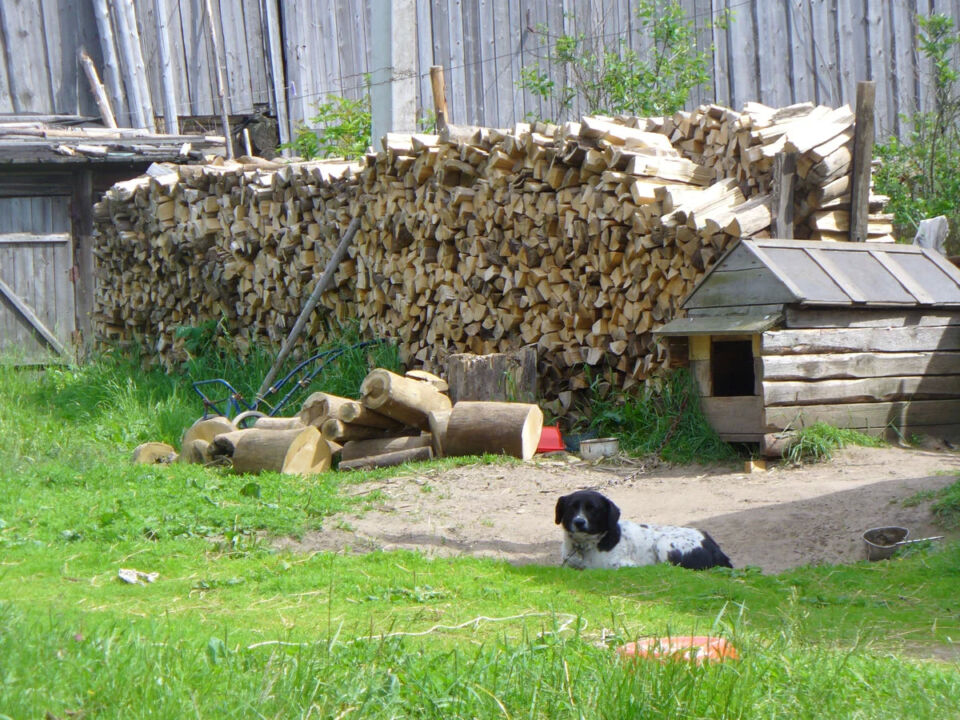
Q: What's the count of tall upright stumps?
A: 1